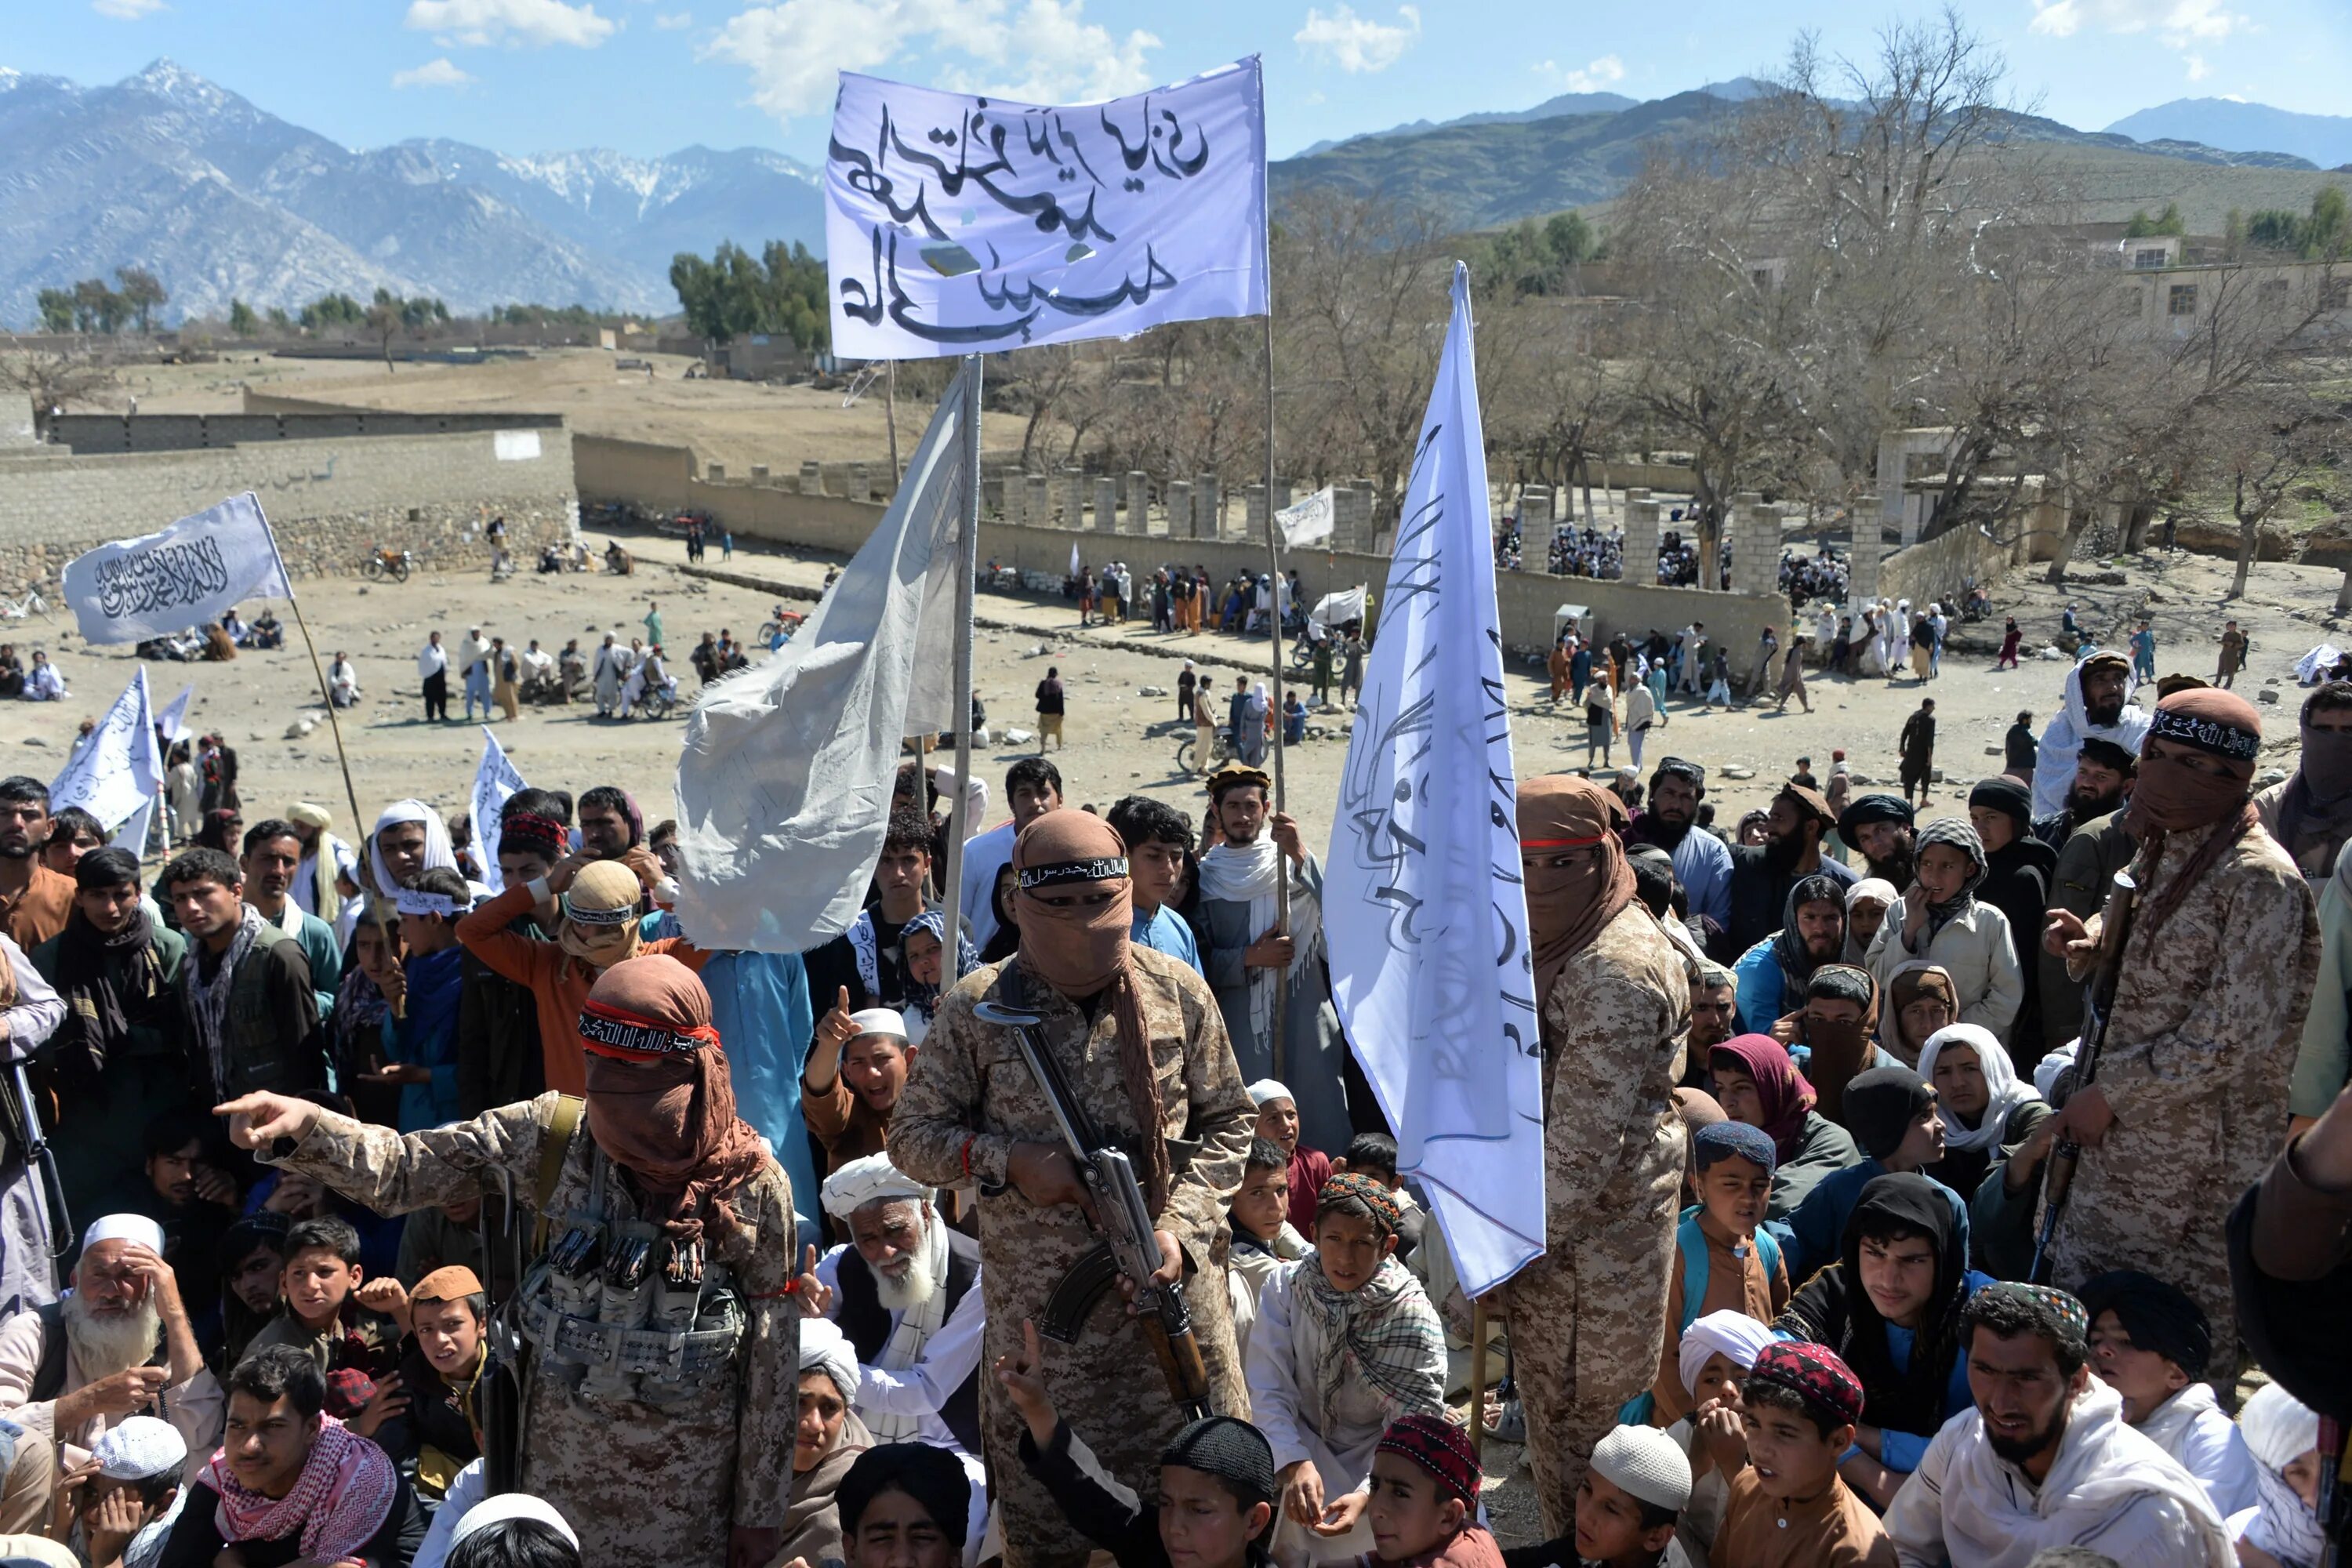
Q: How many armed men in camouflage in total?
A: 4